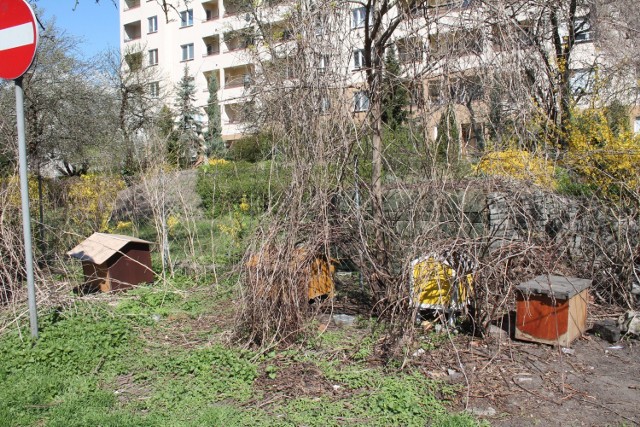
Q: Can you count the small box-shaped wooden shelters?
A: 4